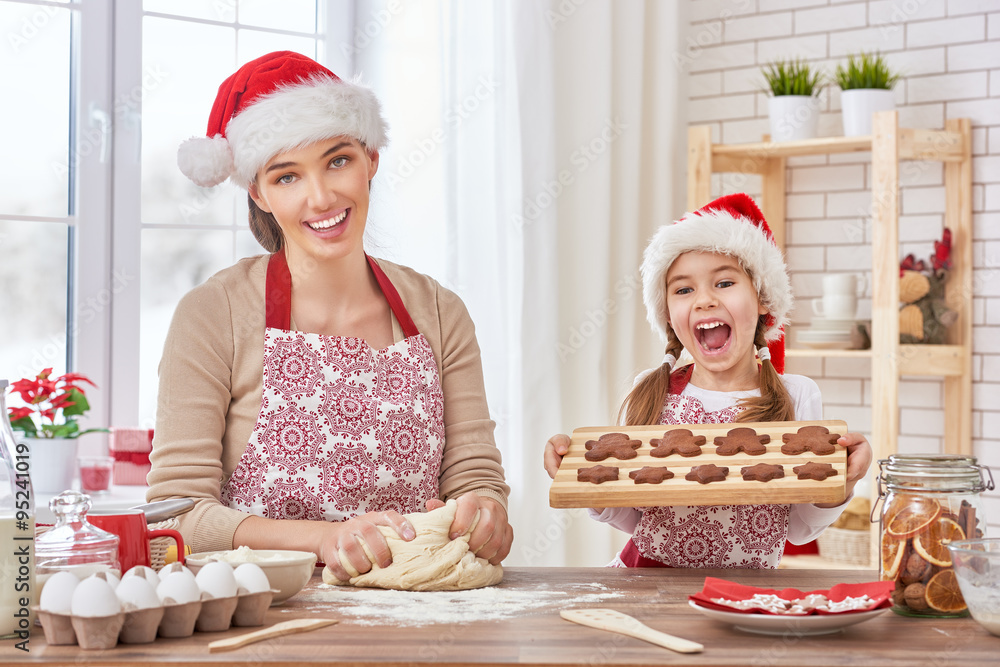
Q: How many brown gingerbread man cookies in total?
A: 4